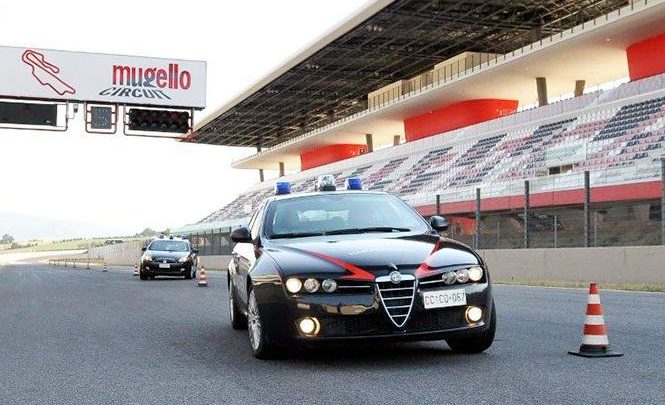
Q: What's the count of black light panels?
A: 3